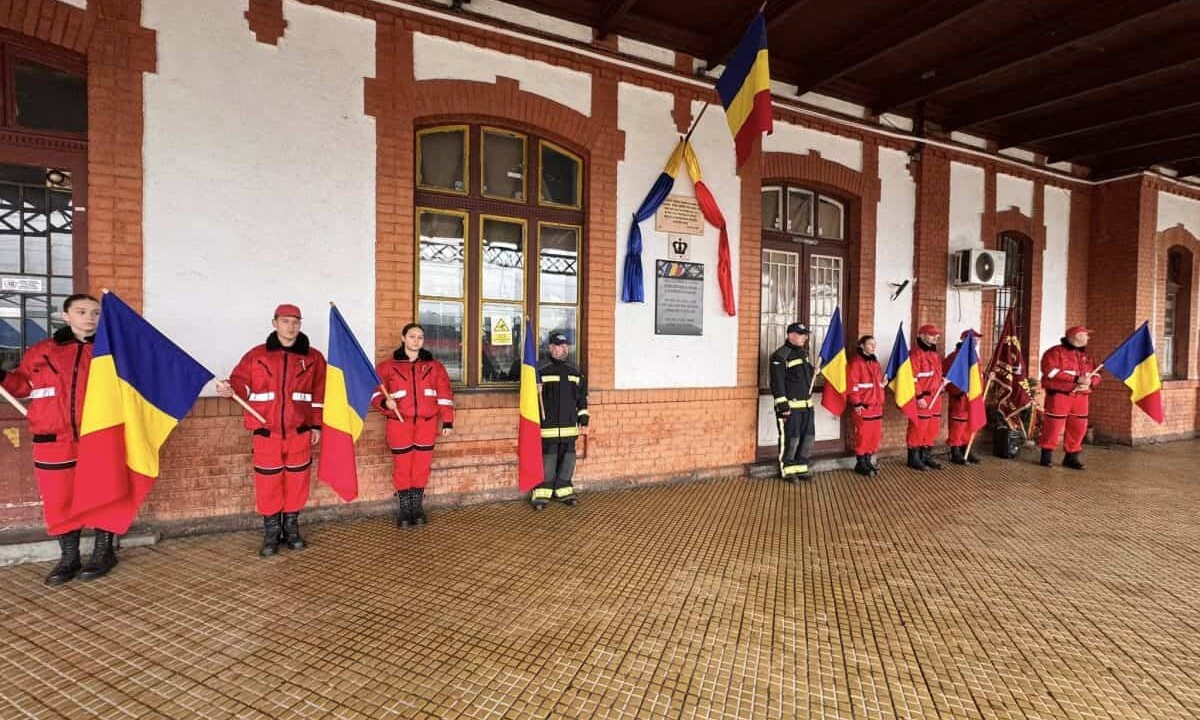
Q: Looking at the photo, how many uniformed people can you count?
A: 9